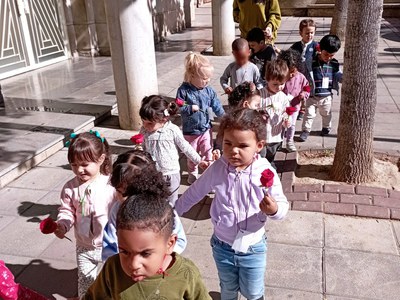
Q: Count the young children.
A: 13